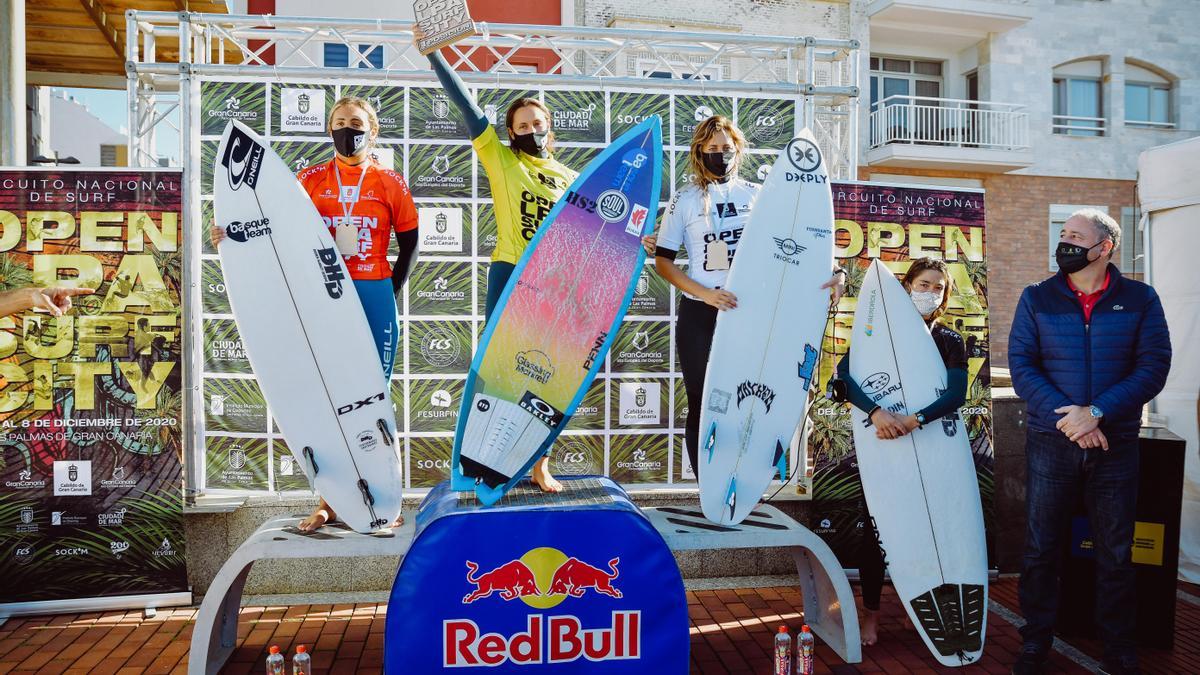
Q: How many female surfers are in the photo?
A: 4